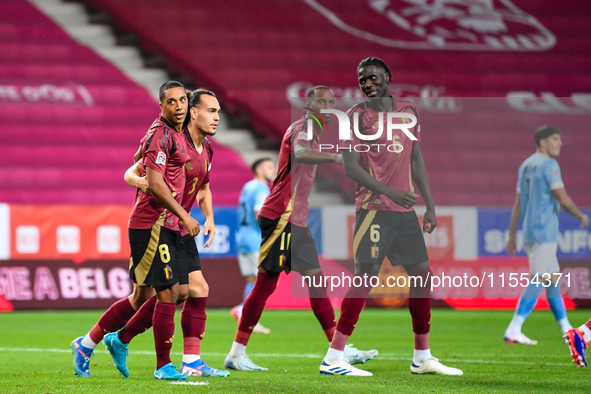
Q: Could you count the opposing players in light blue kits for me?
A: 2